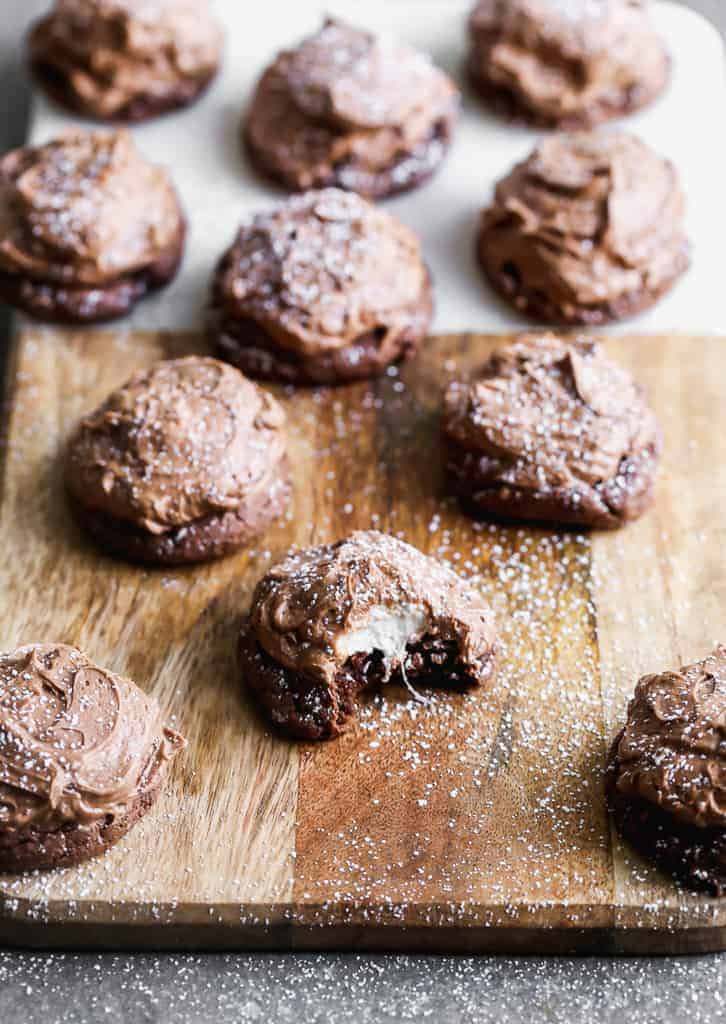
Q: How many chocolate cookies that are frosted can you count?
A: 11